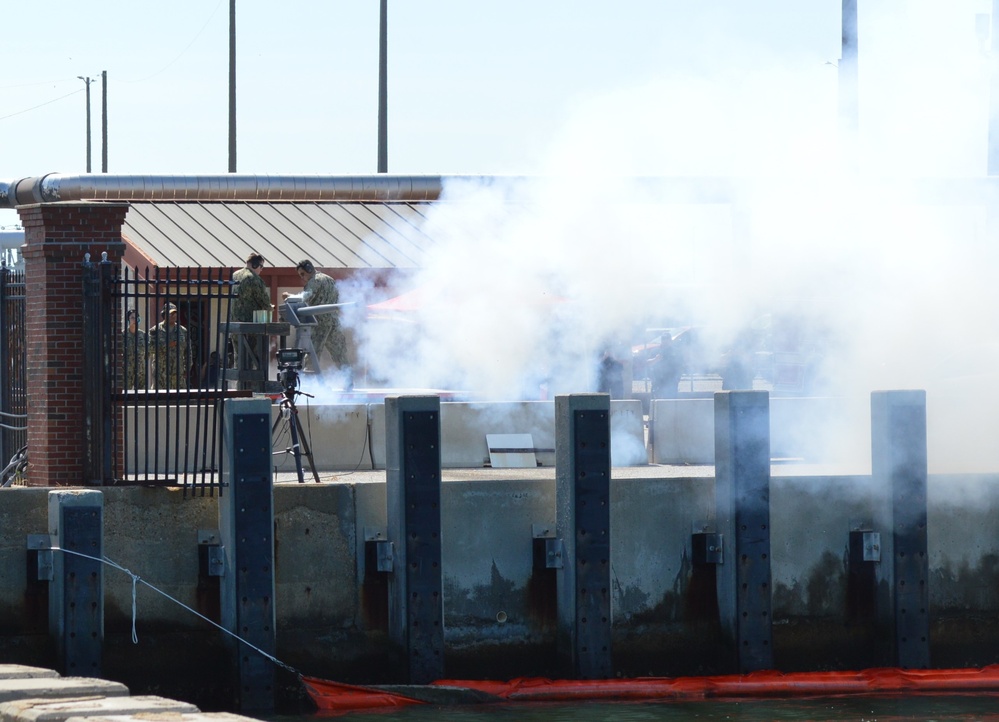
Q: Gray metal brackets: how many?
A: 6